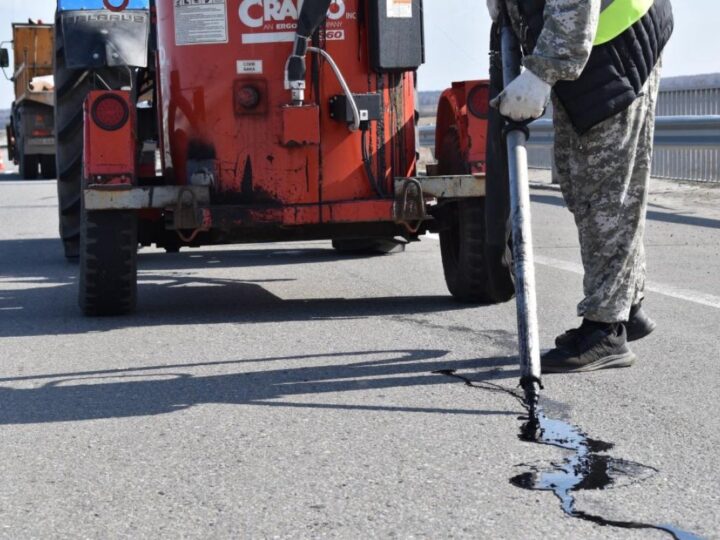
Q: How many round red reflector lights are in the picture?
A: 2